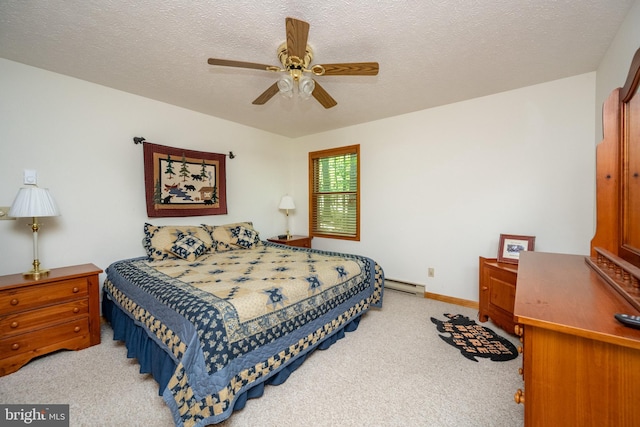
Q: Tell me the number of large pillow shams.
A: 2